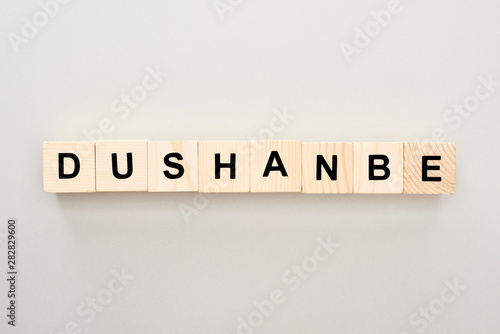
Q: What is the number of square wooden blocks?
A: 8